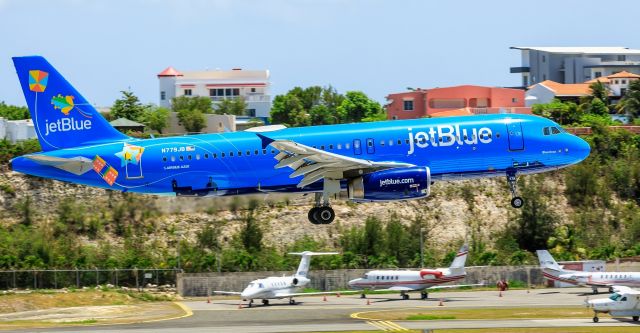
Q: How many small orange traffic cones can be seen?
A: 7